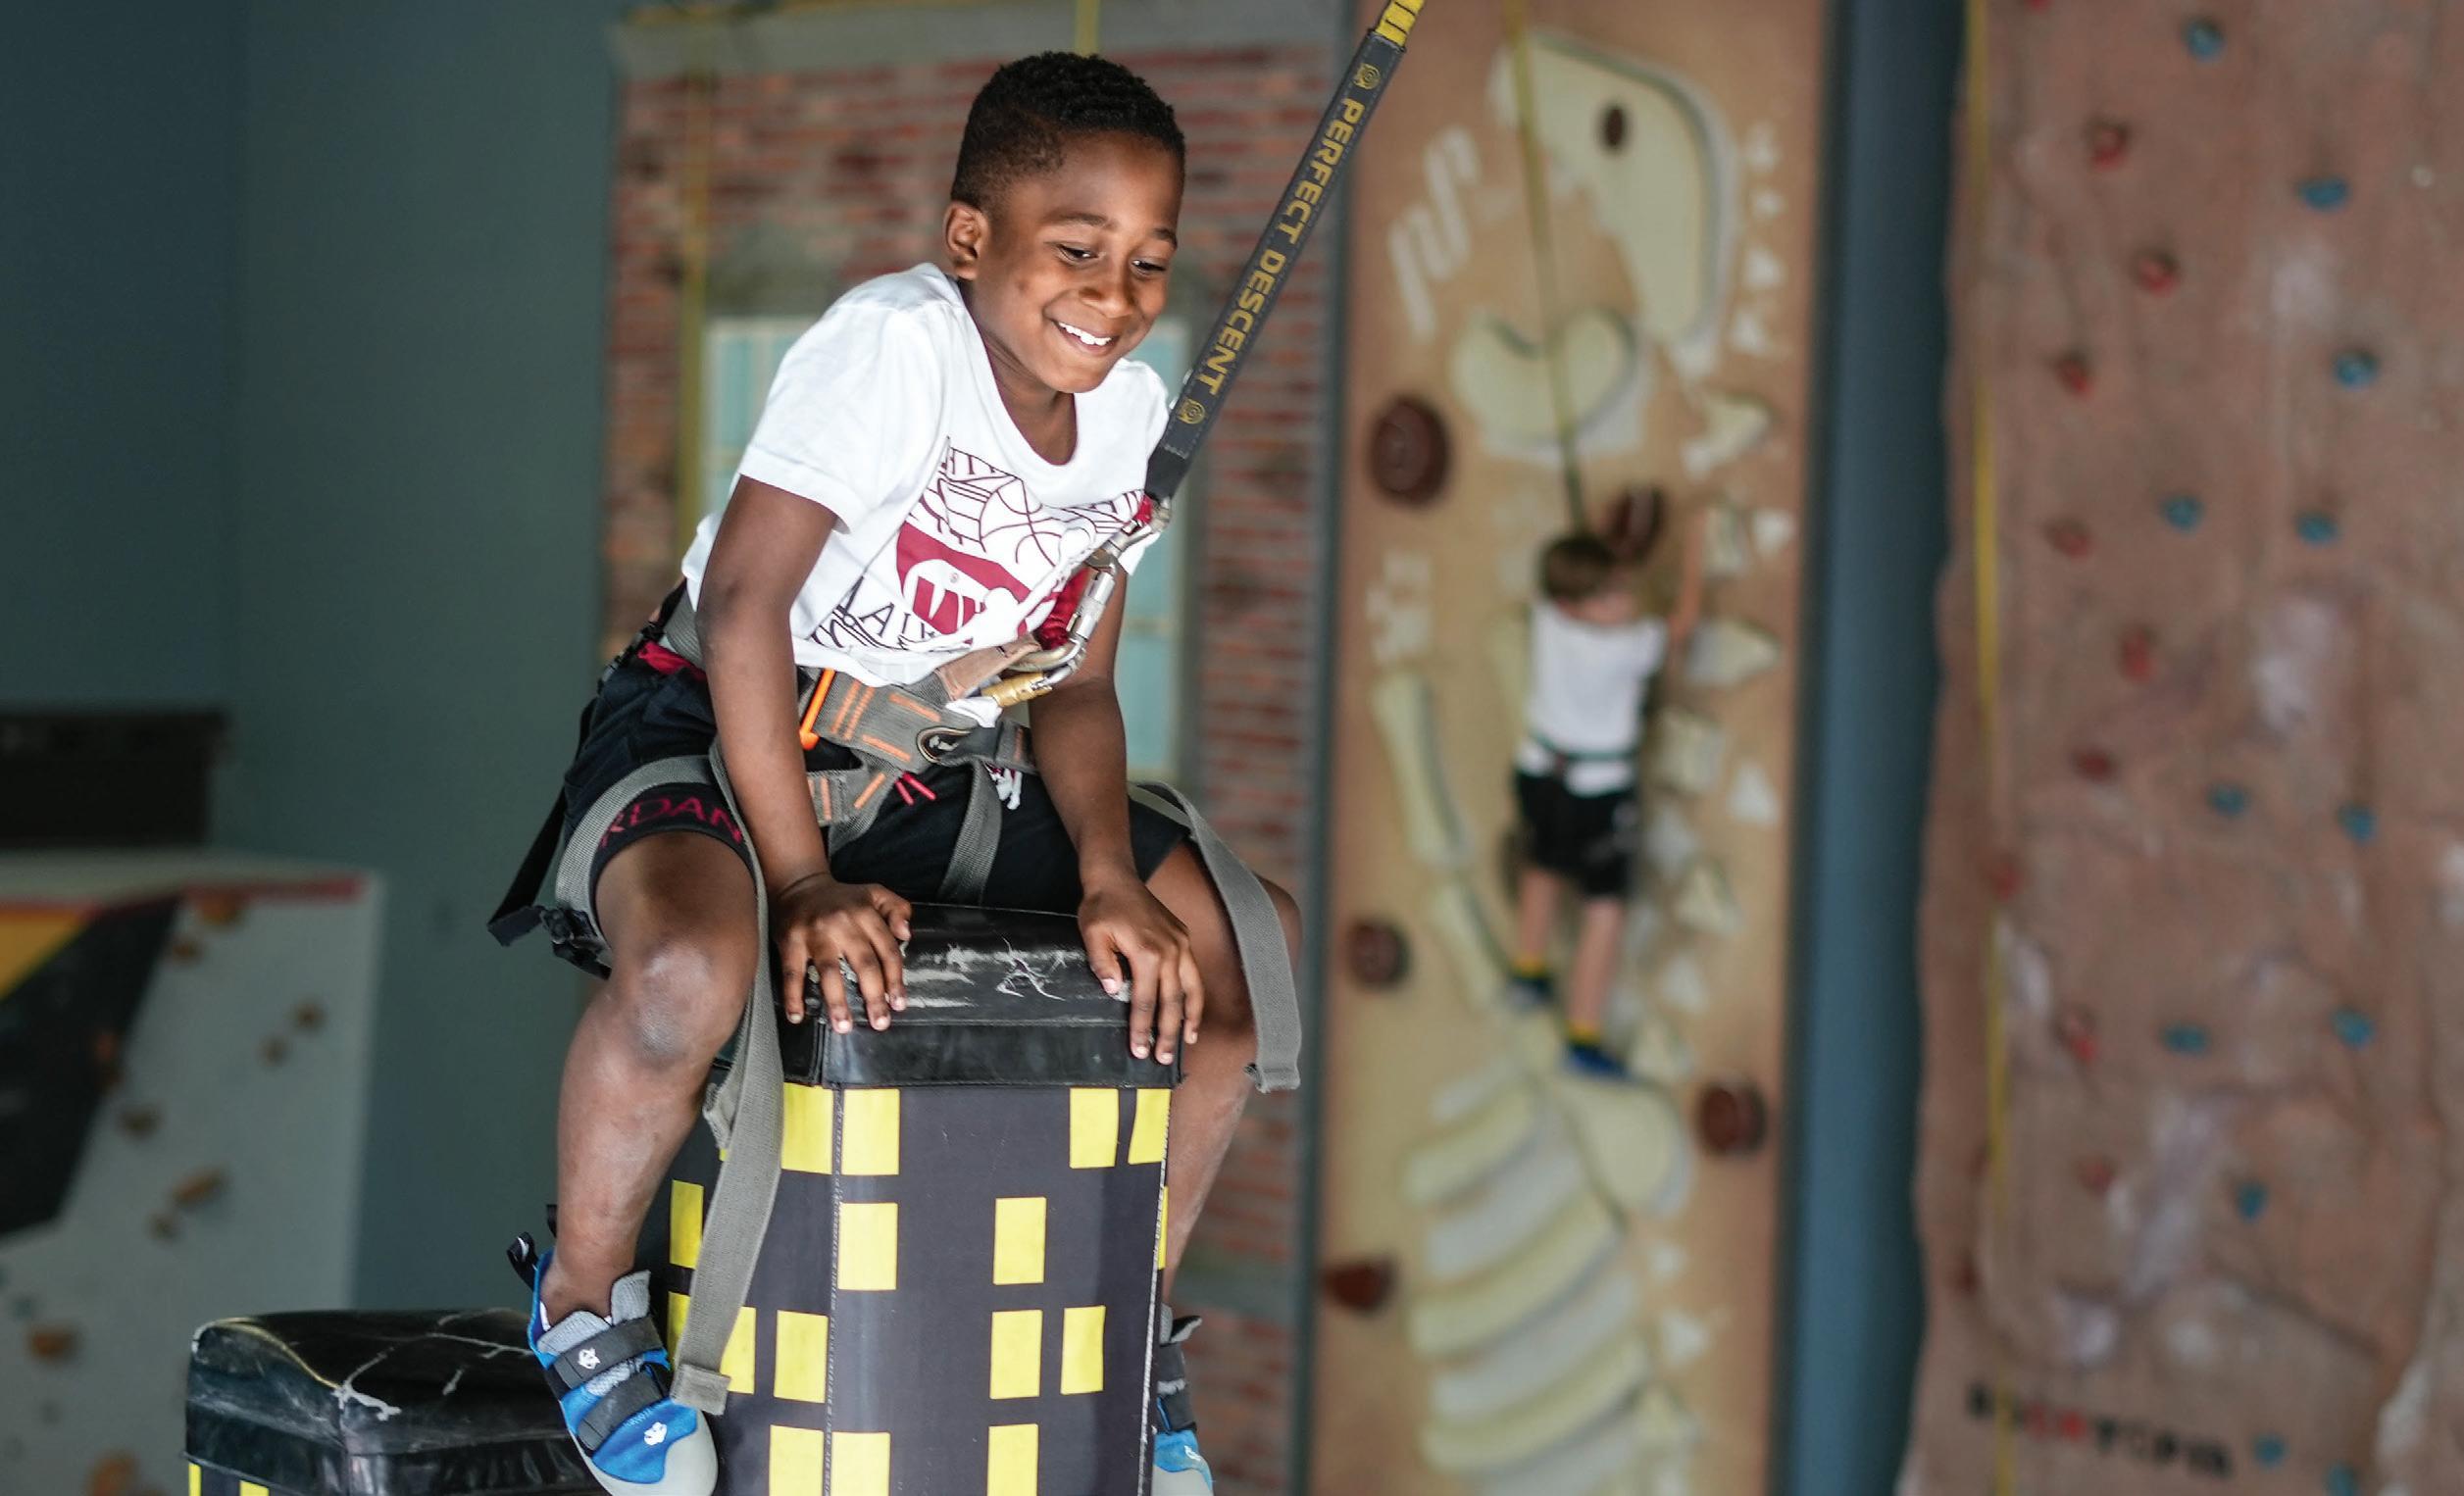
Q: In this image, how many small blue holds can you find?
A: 12